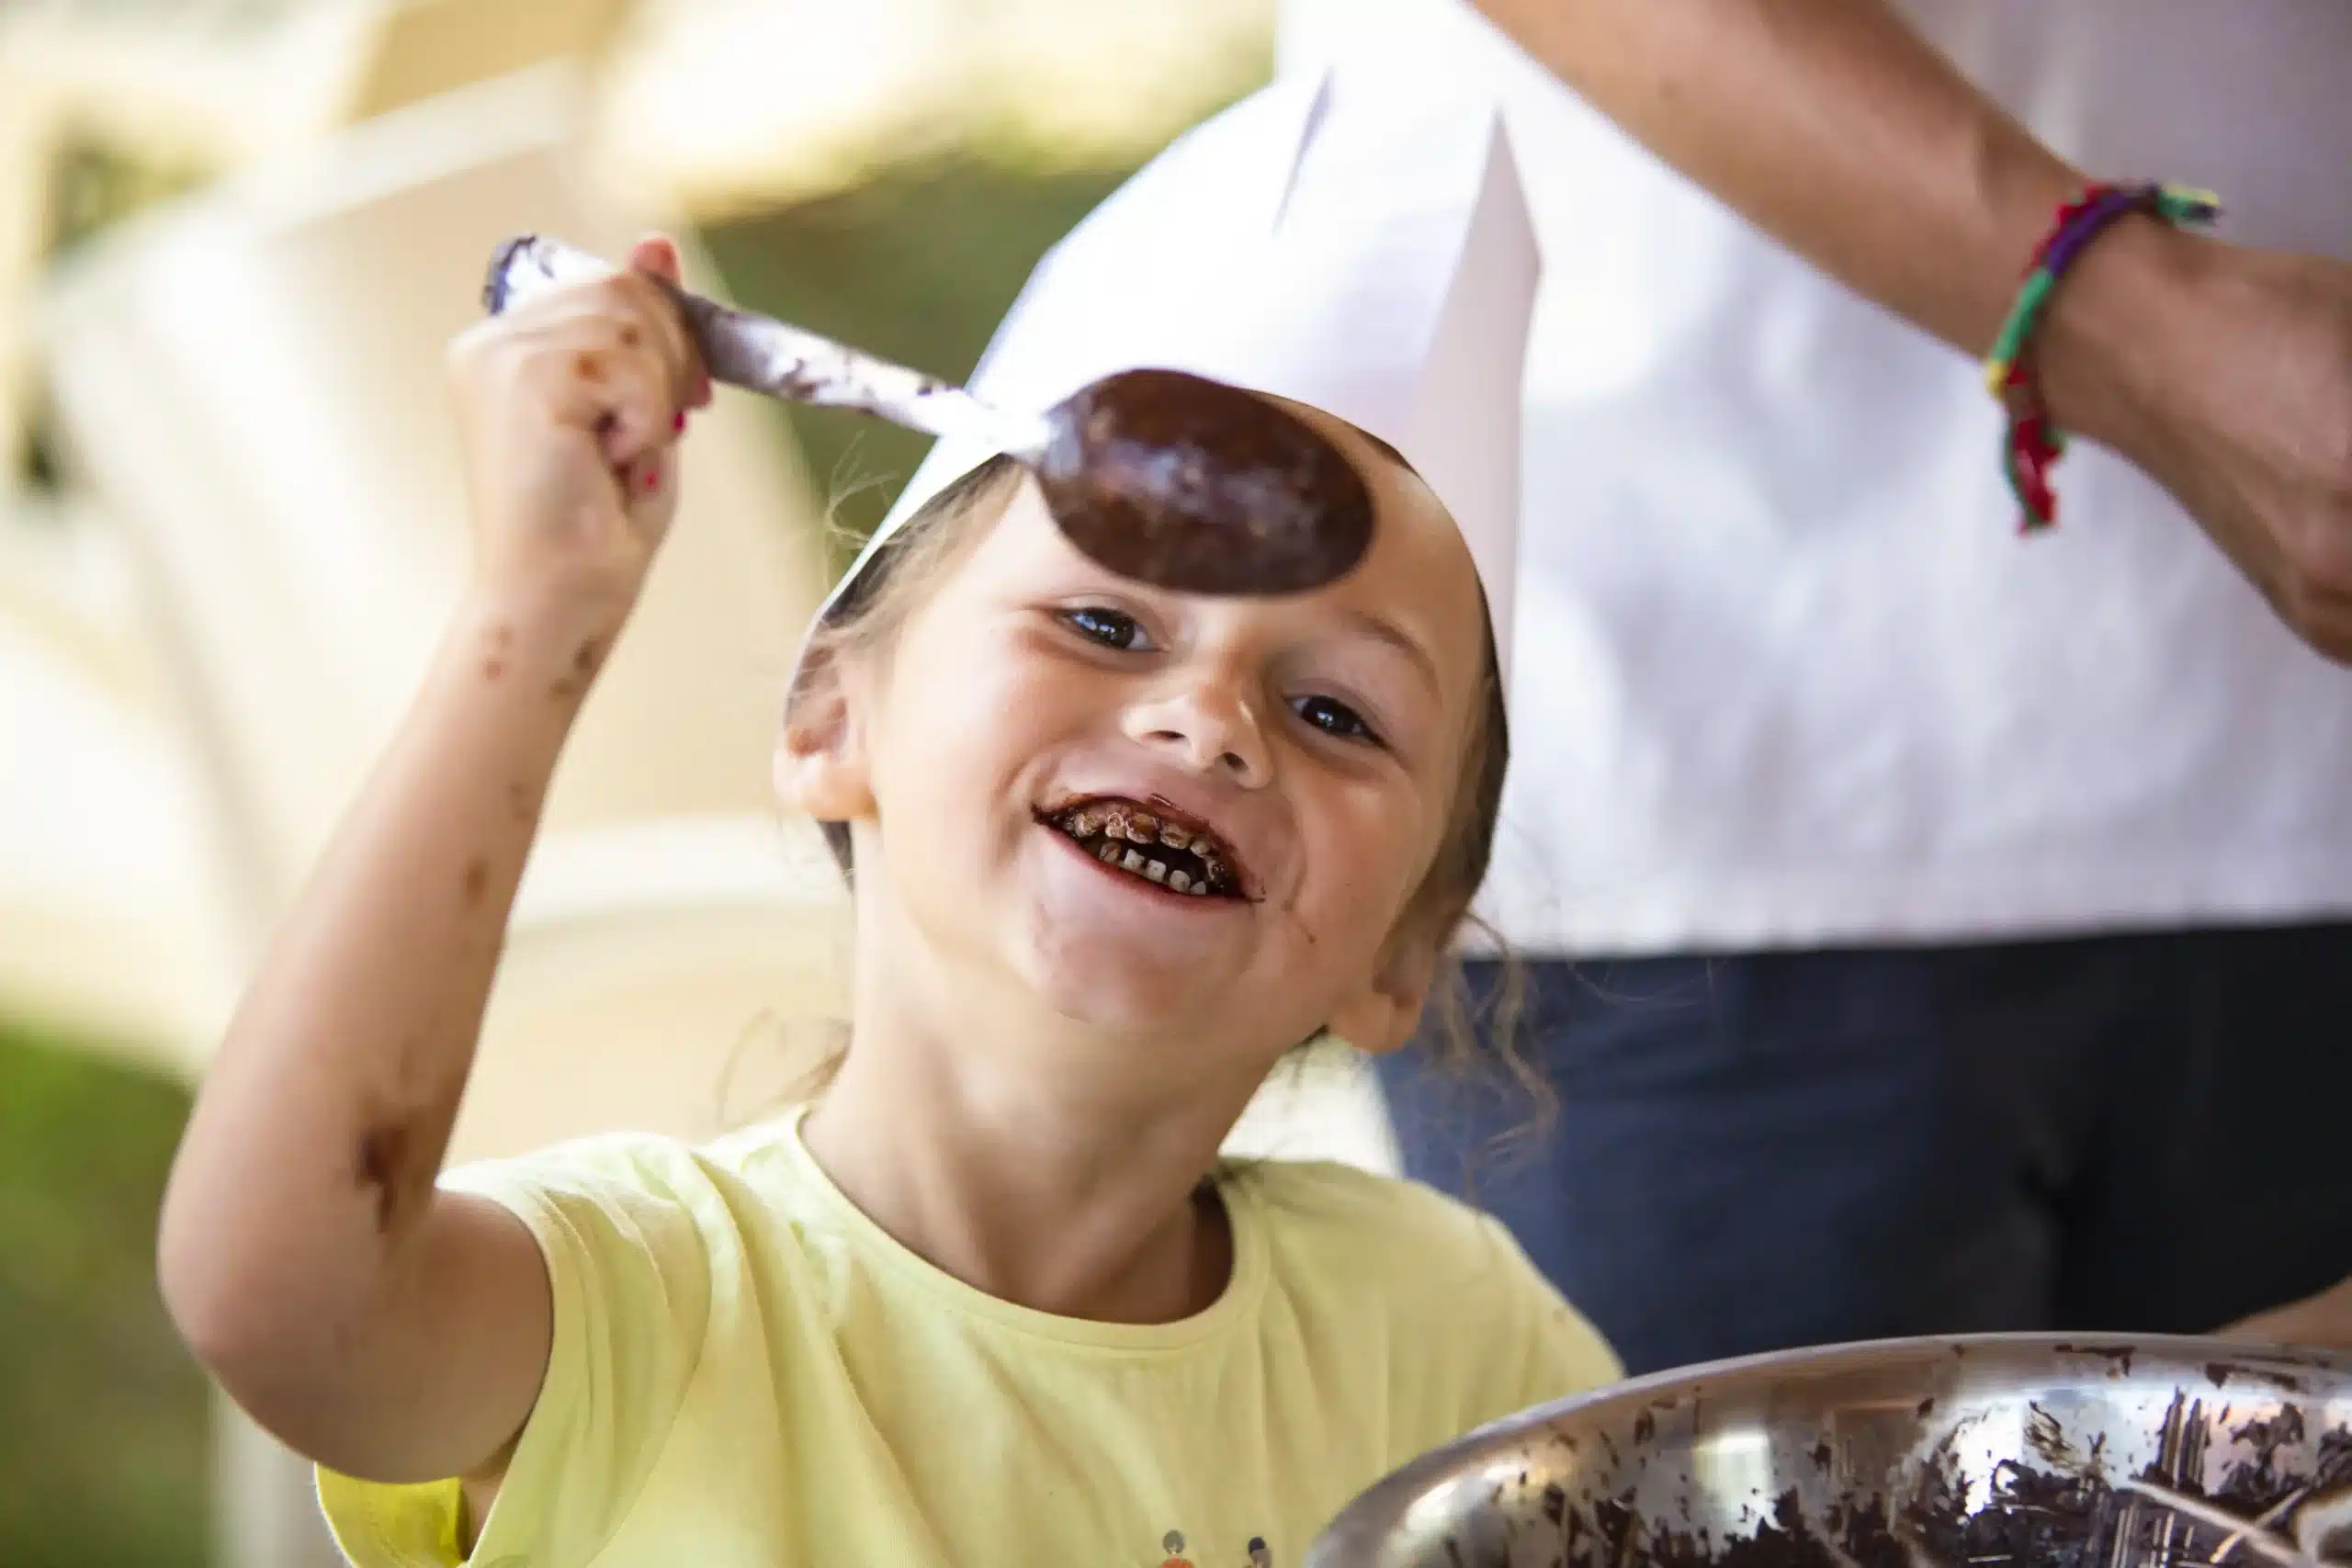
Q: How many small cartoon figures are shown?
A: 2